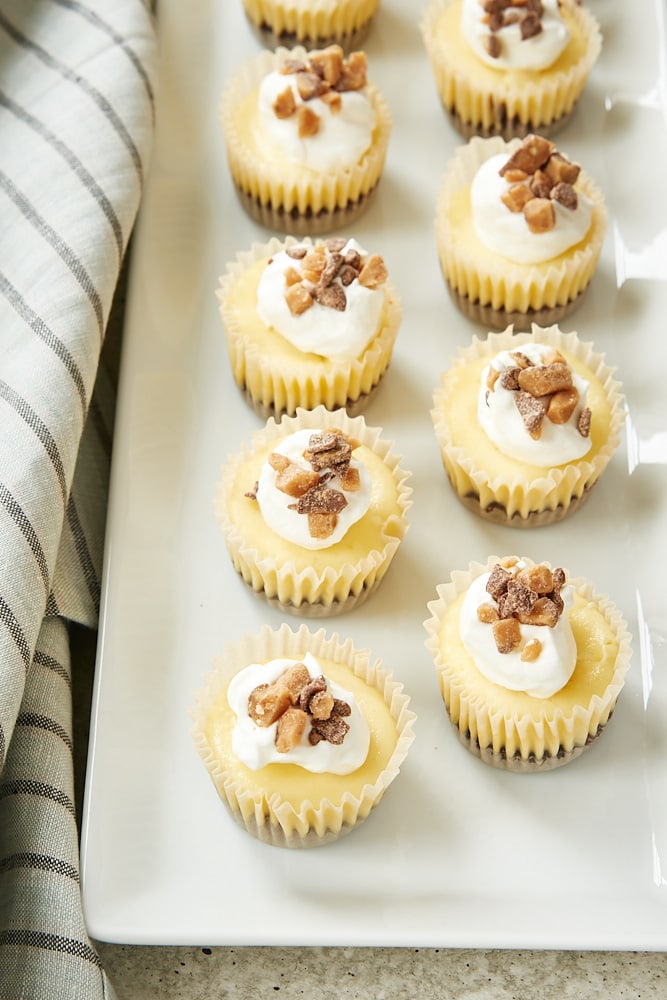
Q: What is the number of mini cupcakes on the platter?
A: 9